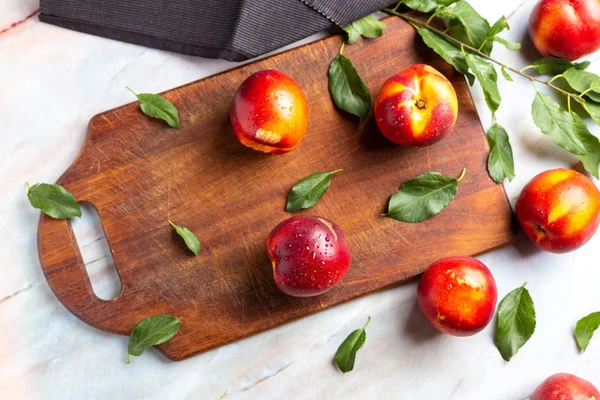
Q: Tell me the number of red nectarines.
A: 7